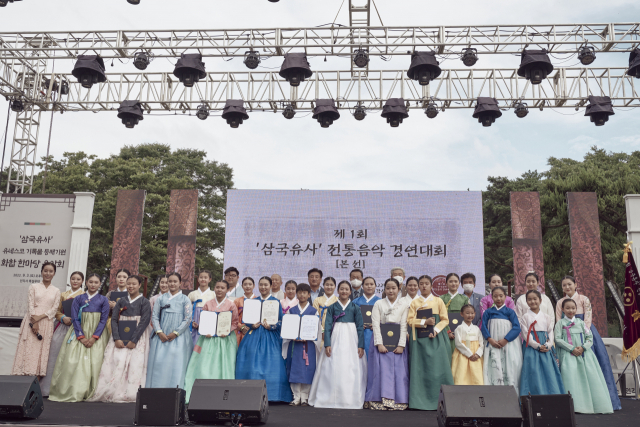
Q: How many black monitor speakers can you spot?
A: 5